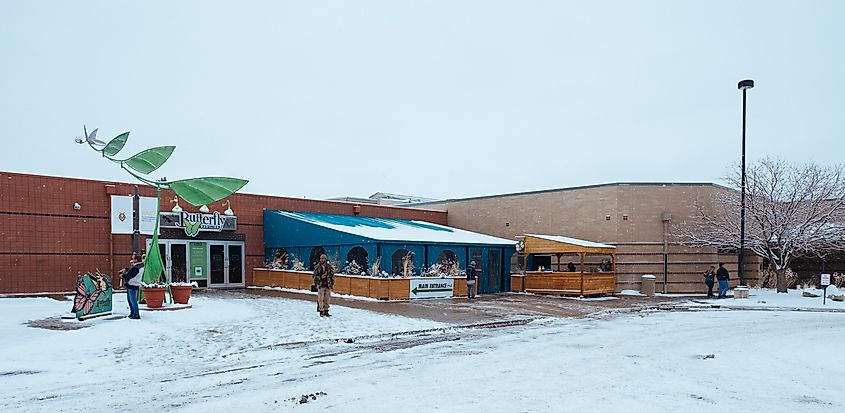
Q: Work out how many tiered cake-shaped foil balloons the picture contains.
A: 0